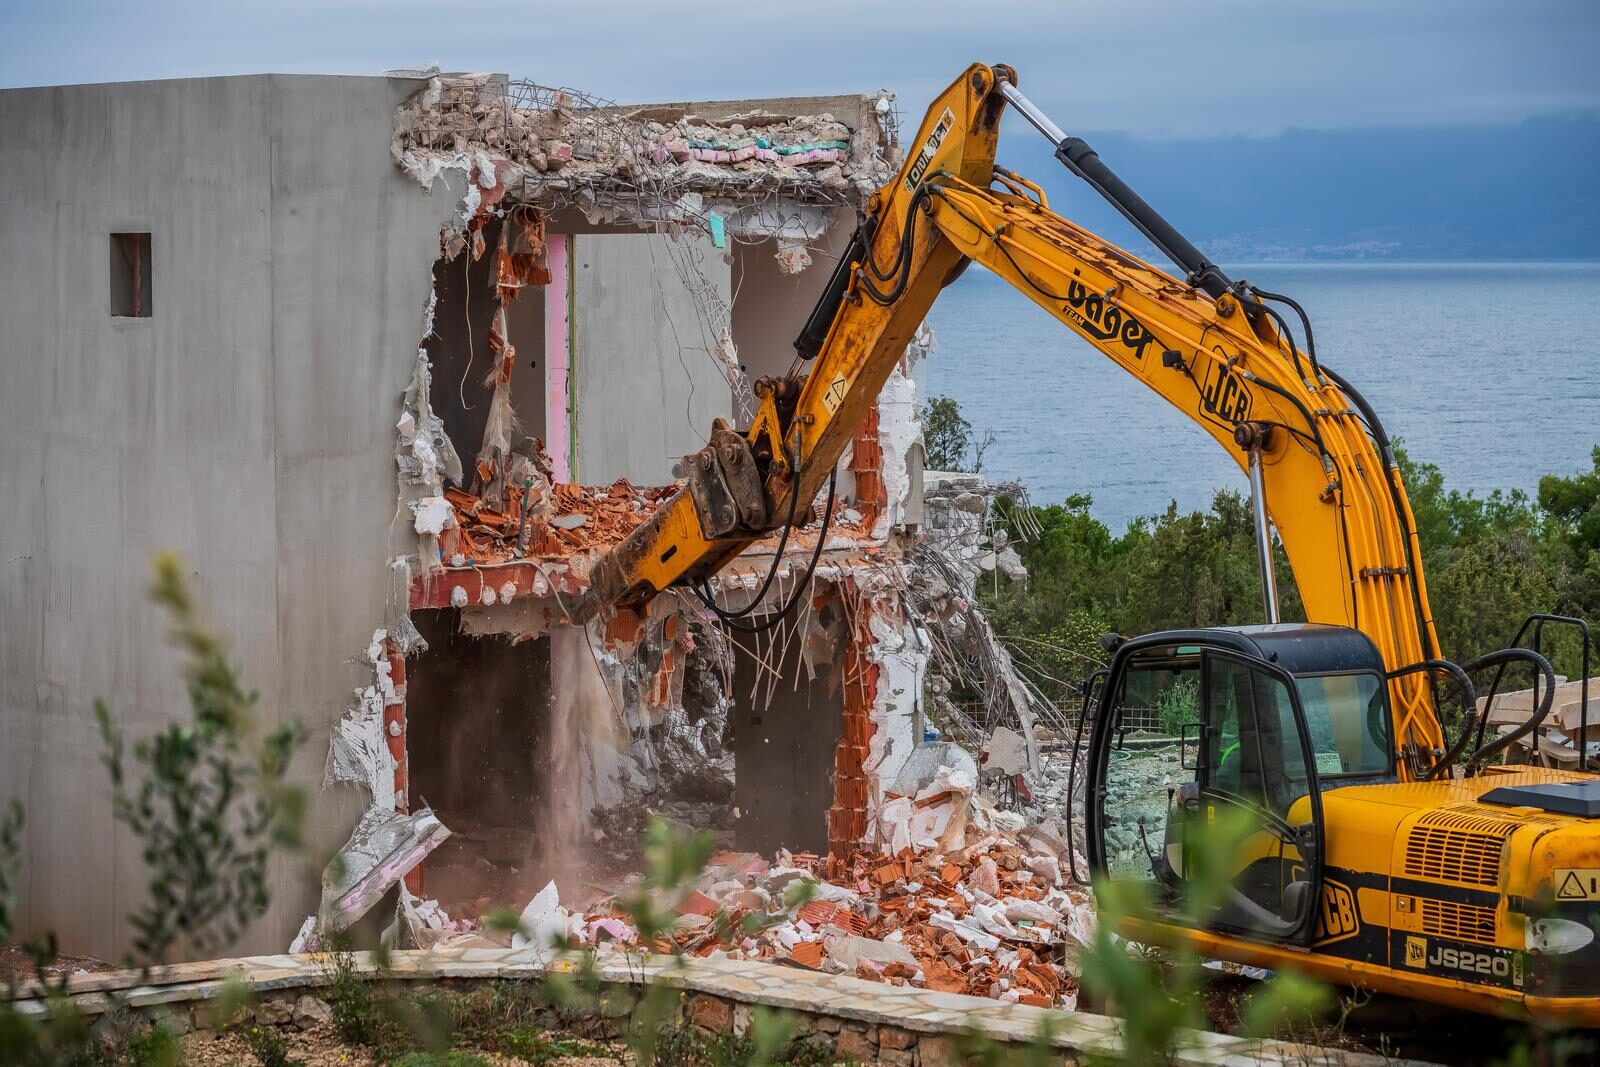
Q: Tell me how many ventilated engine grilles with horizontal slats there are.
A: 2